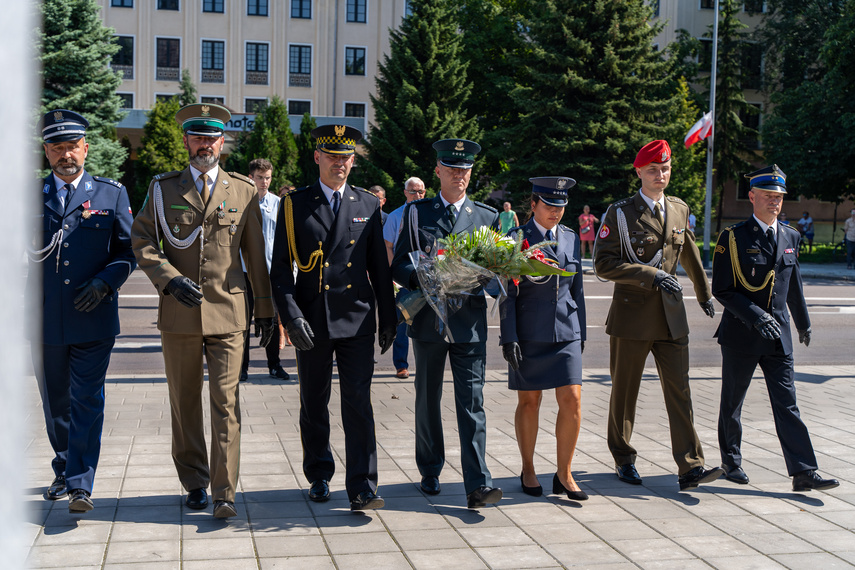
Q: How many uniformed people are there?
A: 7